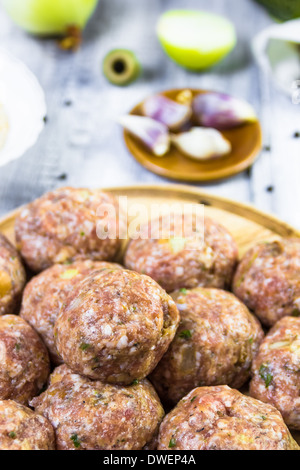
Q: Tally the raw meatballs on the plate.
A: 12